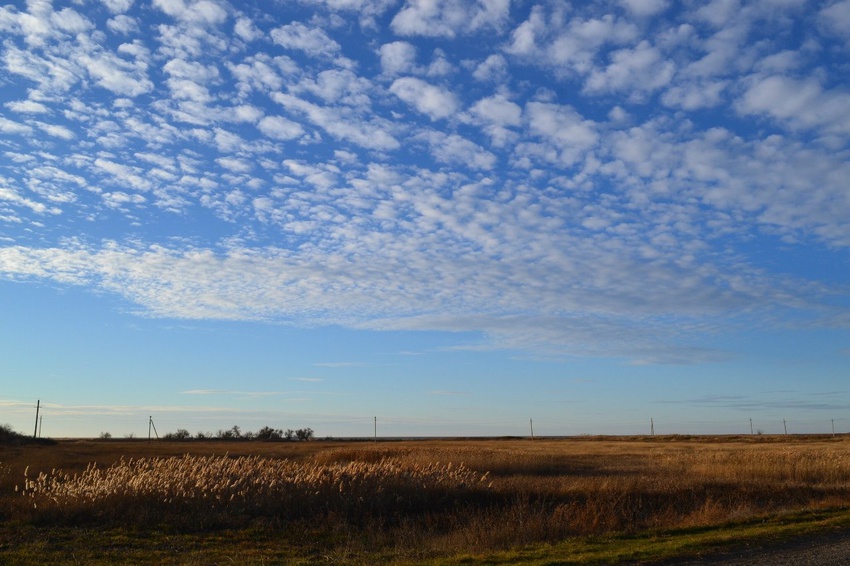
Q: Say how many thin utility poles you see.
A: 9